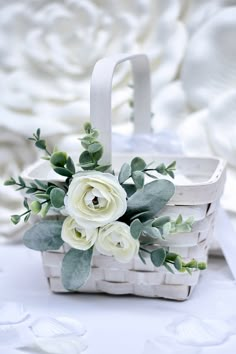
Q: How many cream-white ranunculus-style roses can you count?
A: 3